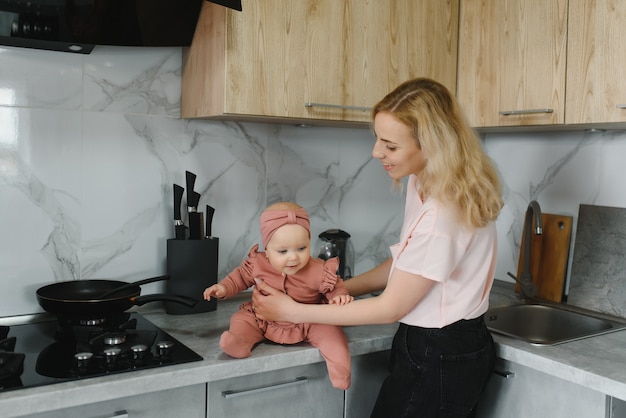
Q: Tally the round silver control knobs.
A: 4